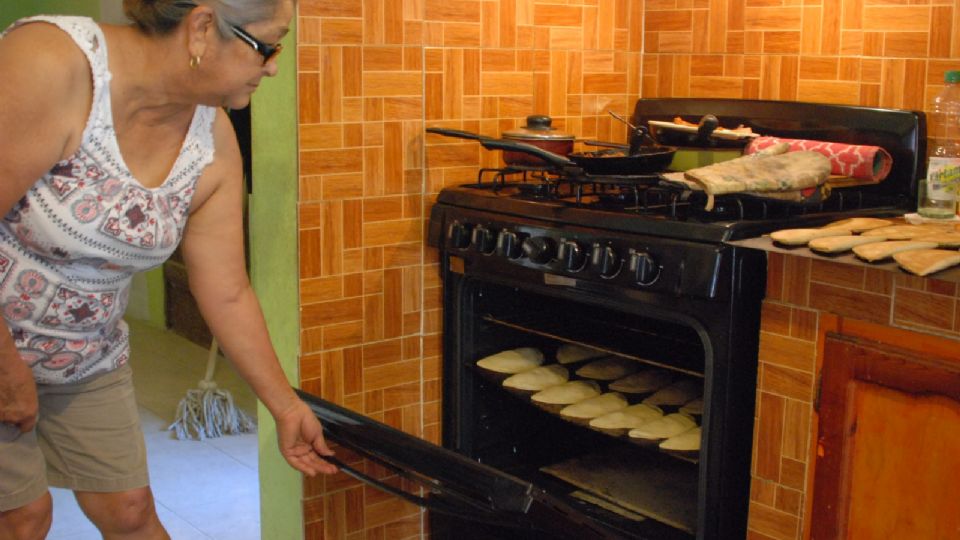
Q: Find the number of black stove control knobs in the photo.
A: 7